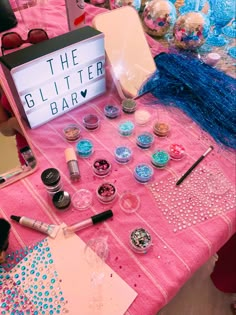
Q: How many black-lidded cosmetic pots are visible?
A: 2